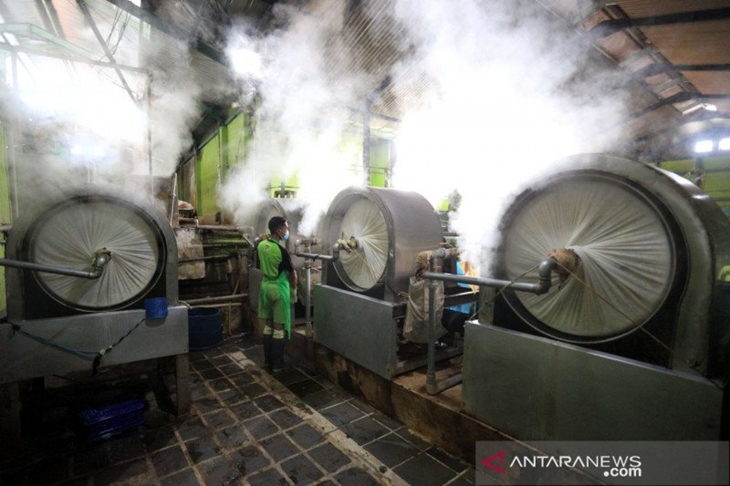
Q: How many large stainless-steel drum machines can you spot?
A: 4